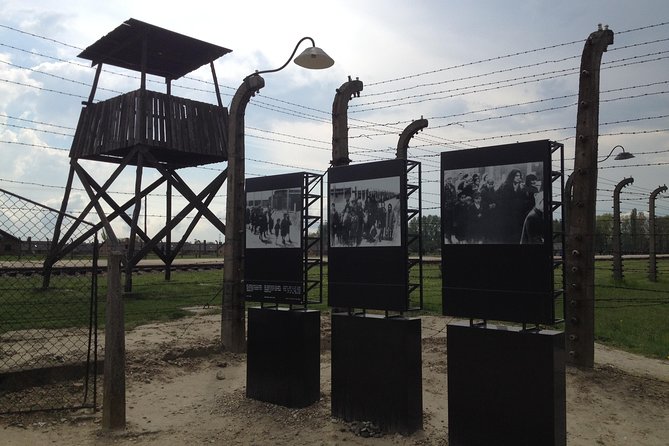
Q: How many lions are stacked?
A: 0